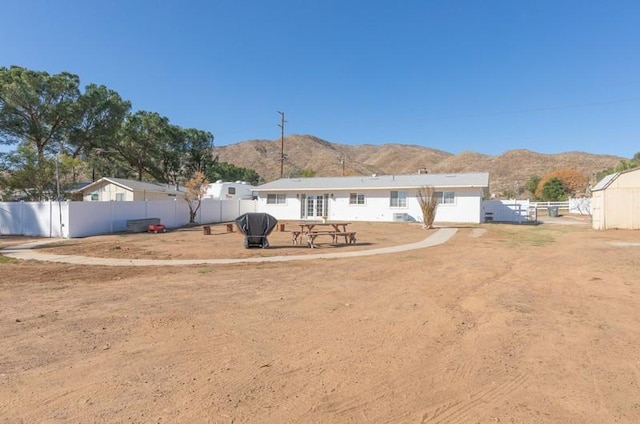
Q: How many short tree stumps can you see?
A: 3